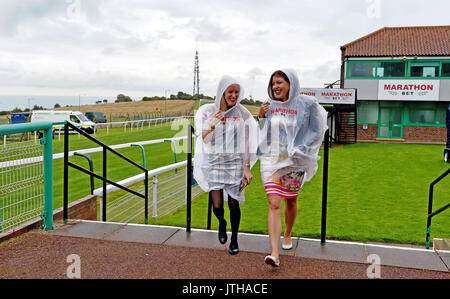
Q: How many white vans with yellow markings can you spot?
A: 1